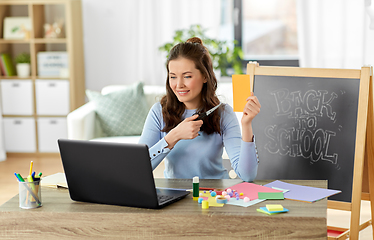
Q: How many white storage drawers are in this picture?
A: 4